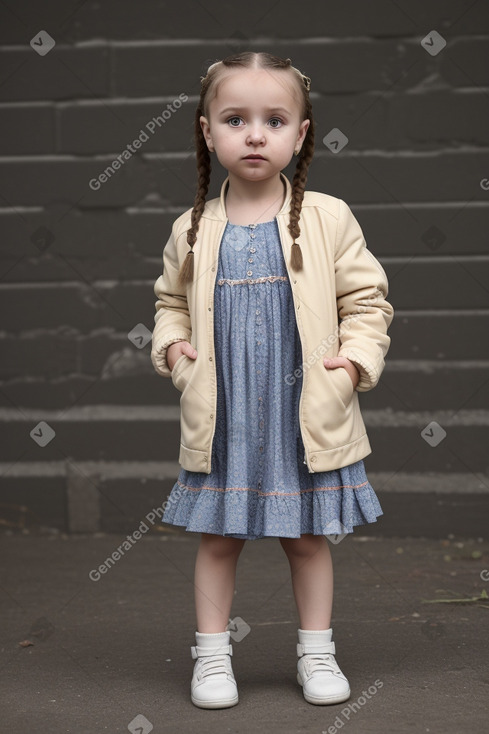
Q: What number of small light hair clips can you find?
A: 2